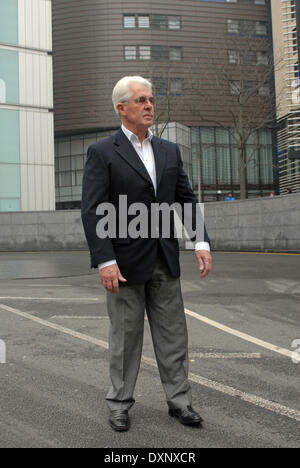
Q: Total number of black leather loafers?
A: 2